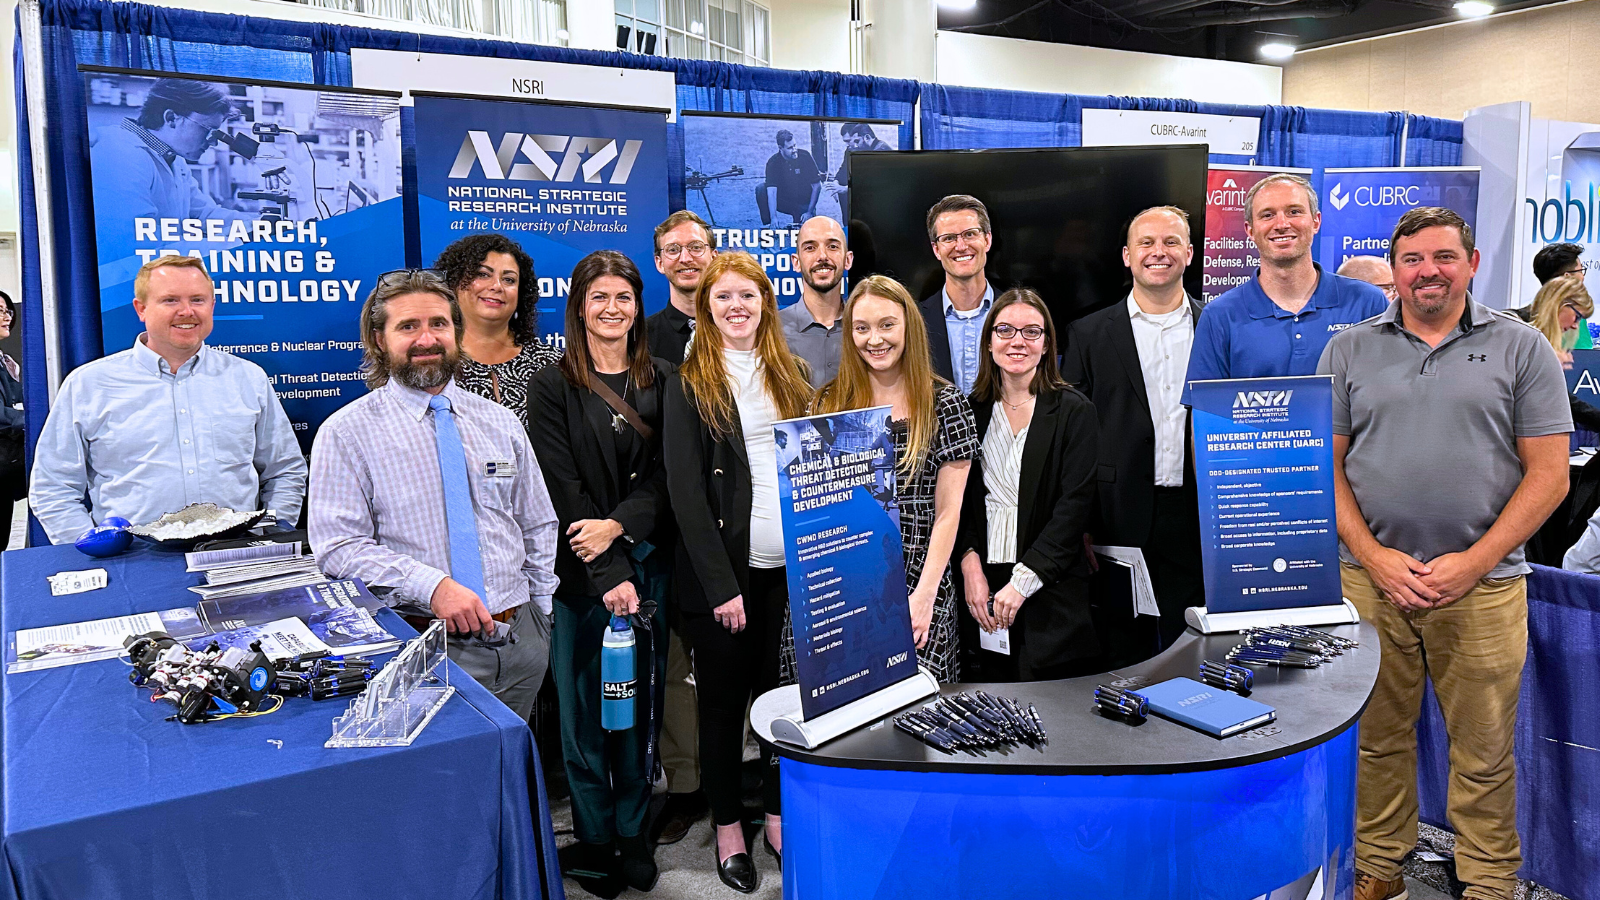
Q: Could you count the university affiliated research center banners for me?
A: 1